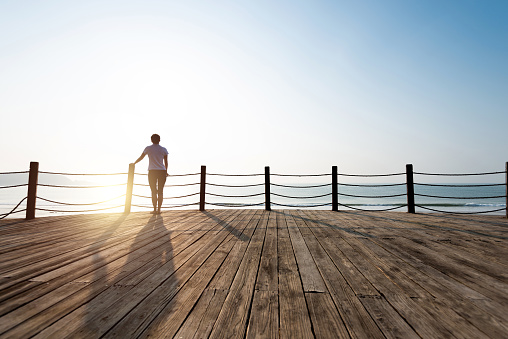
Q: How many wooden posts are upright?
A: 7